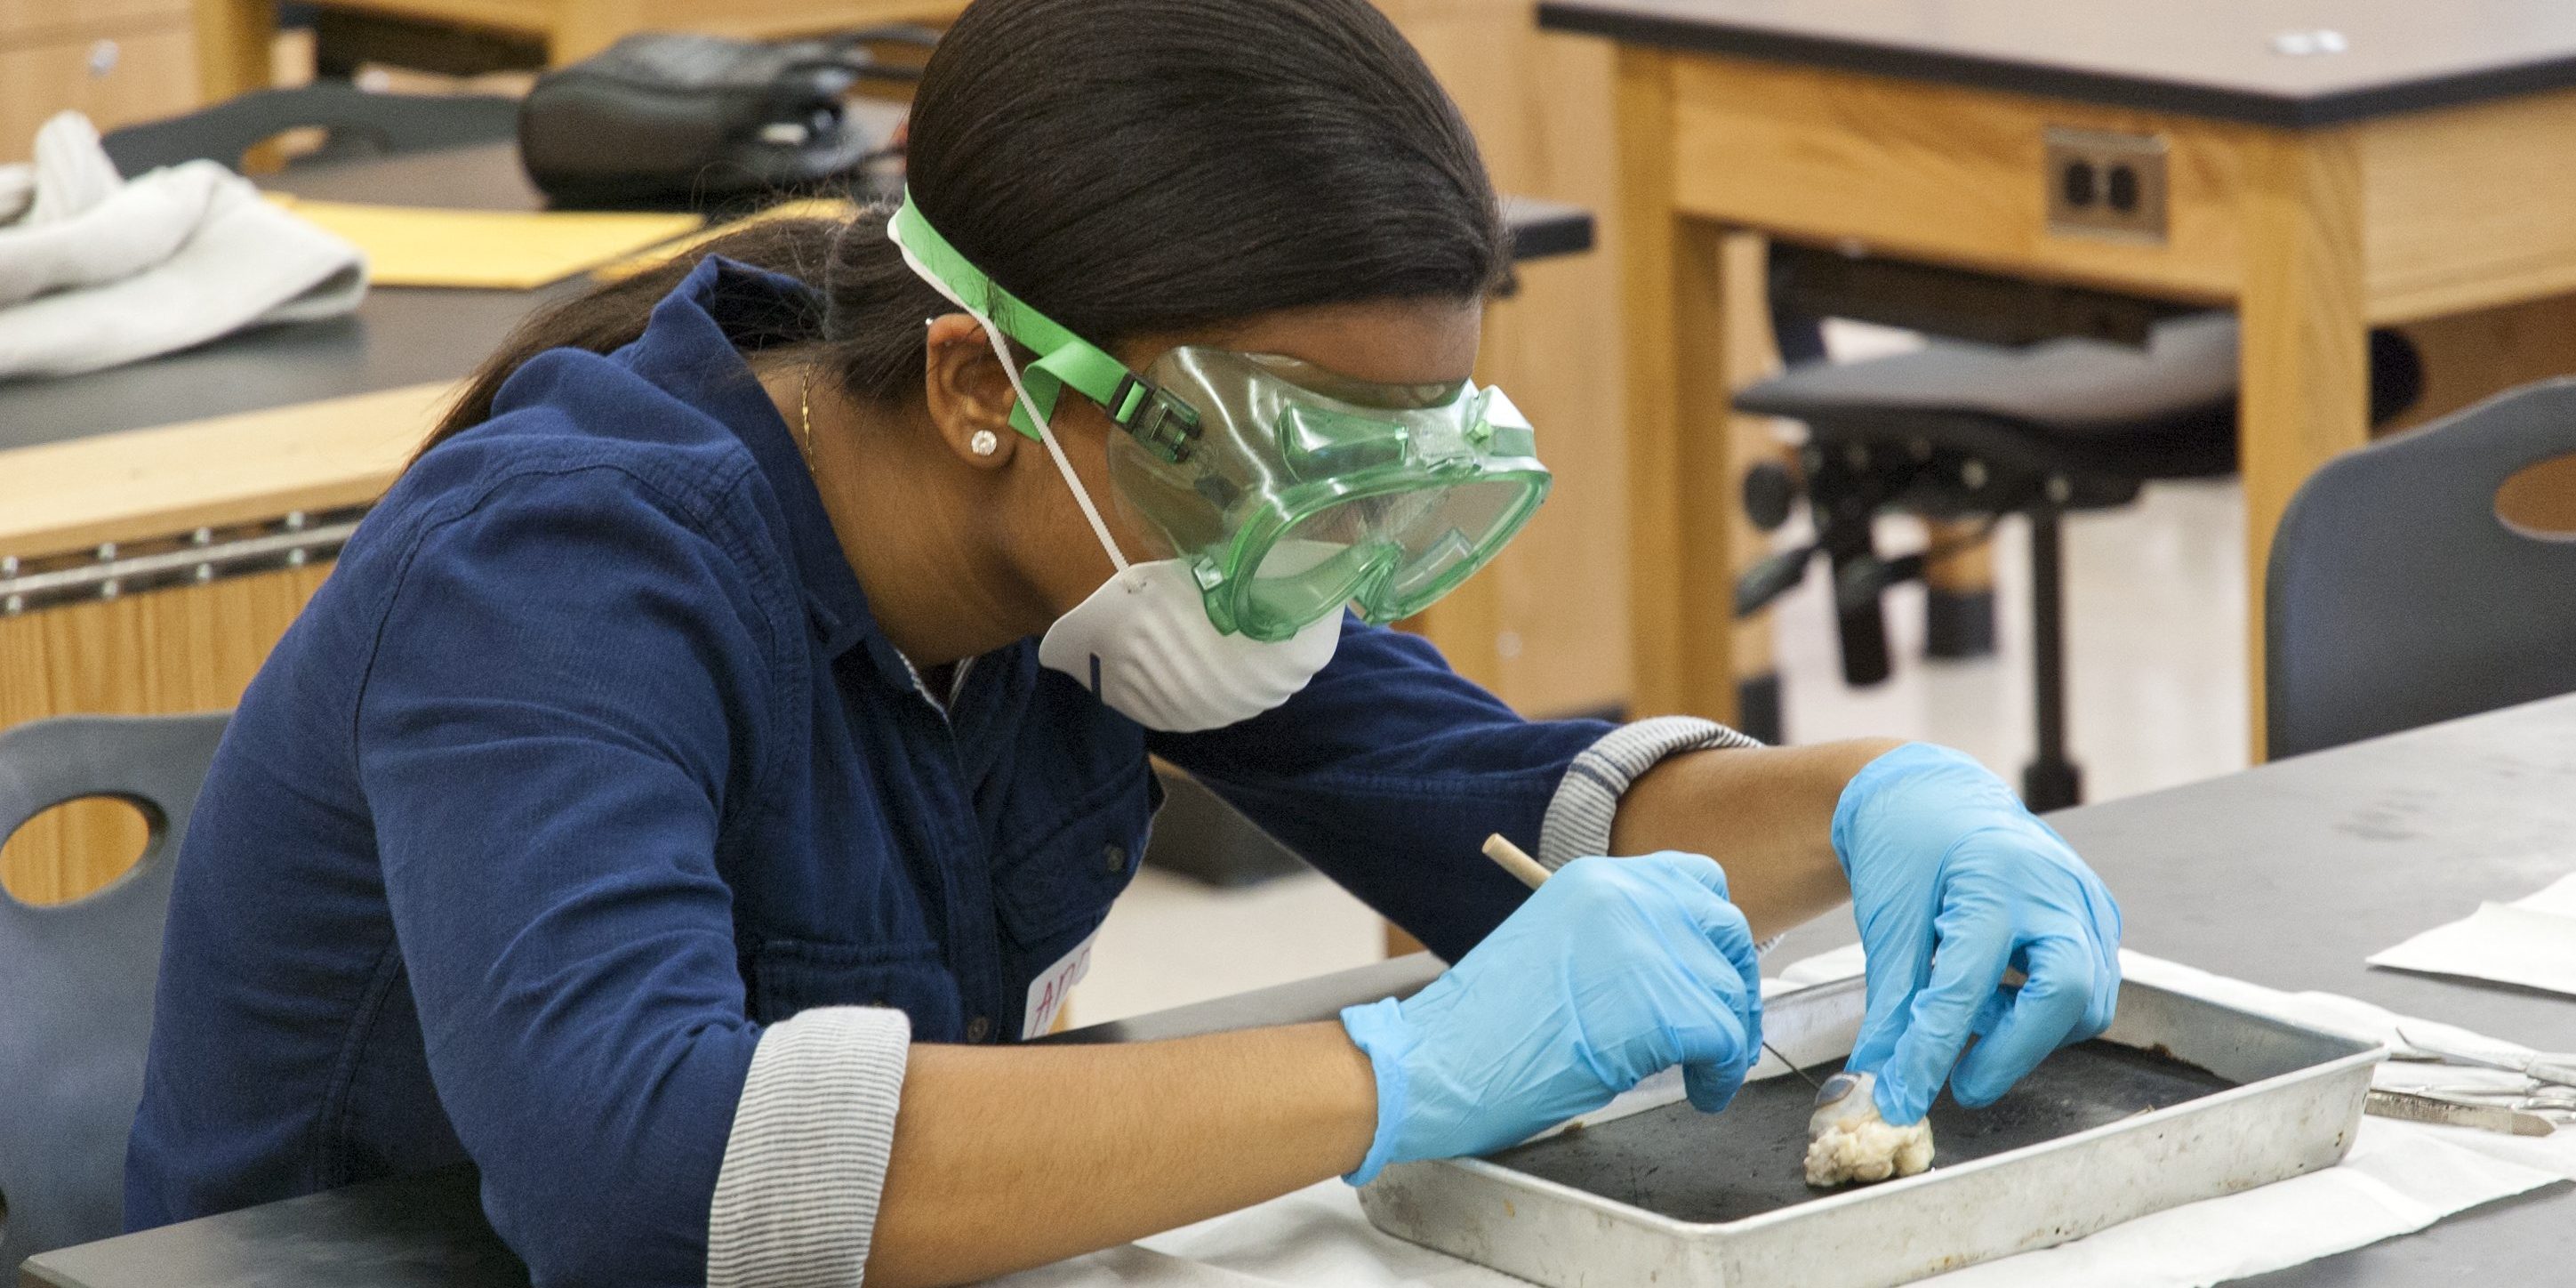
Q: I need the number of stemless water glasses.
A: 0